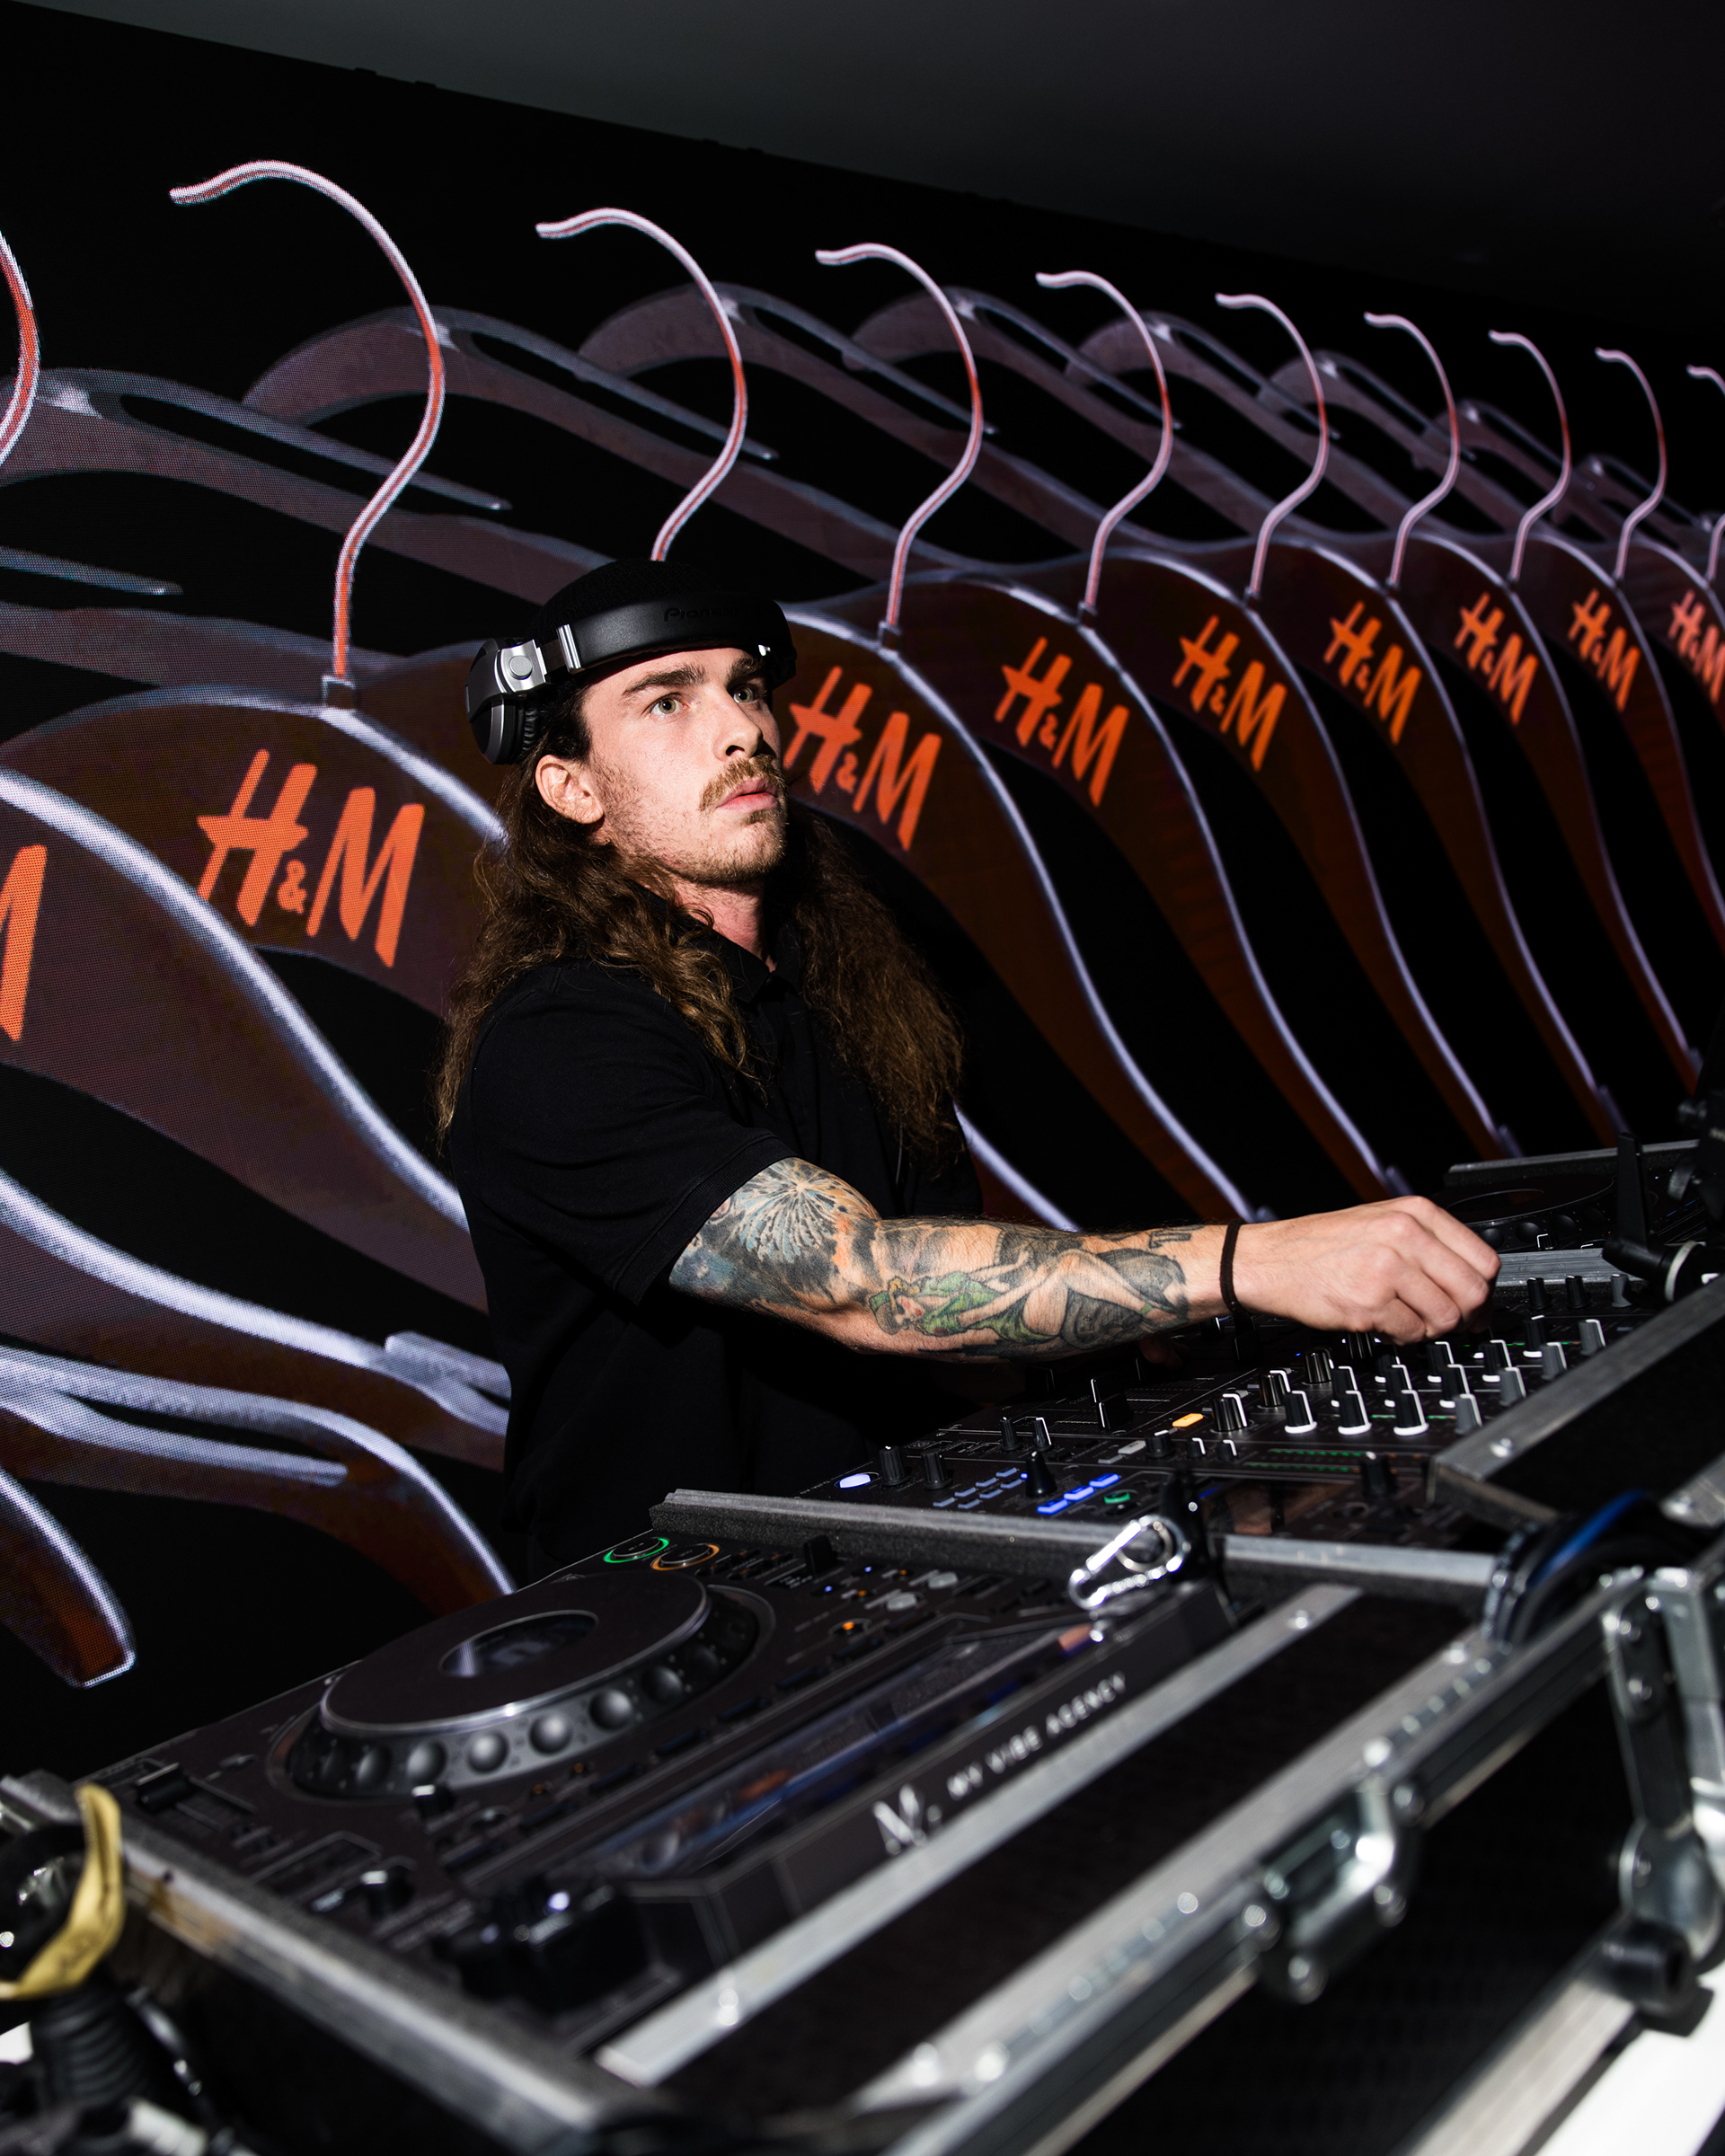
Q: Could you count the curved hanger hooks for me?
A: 10